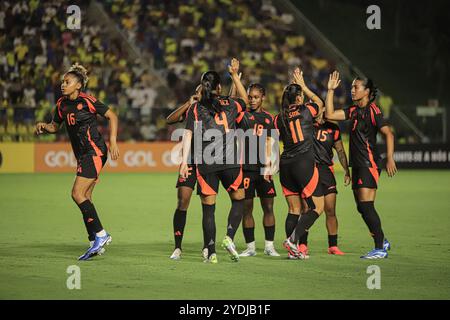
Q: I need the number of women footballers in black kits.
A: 7